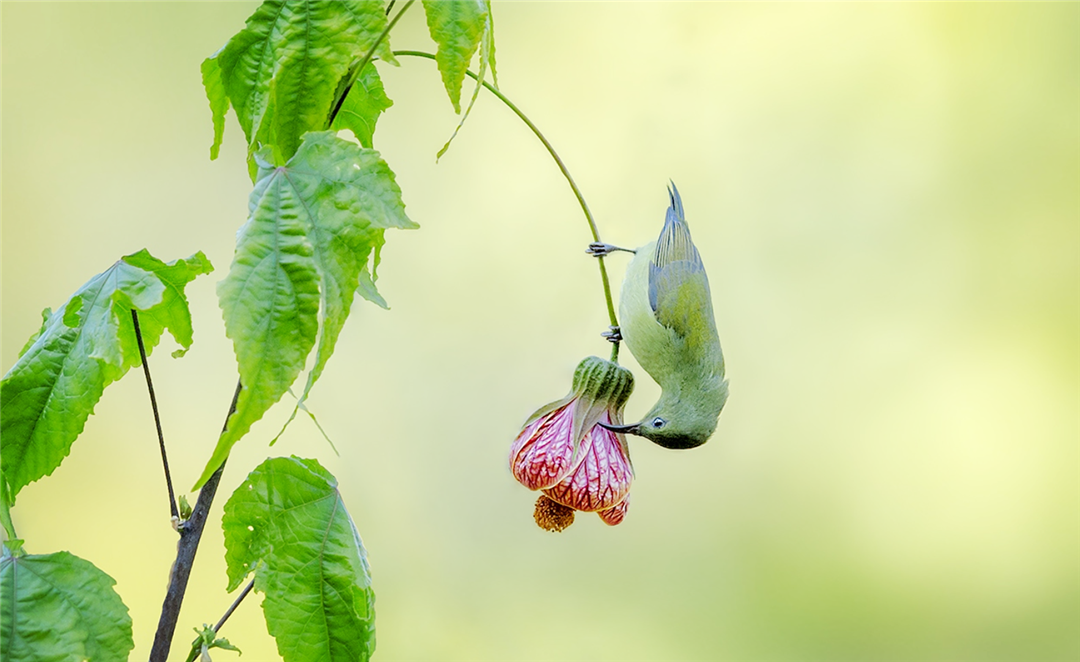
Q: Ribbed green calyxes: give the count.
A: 1